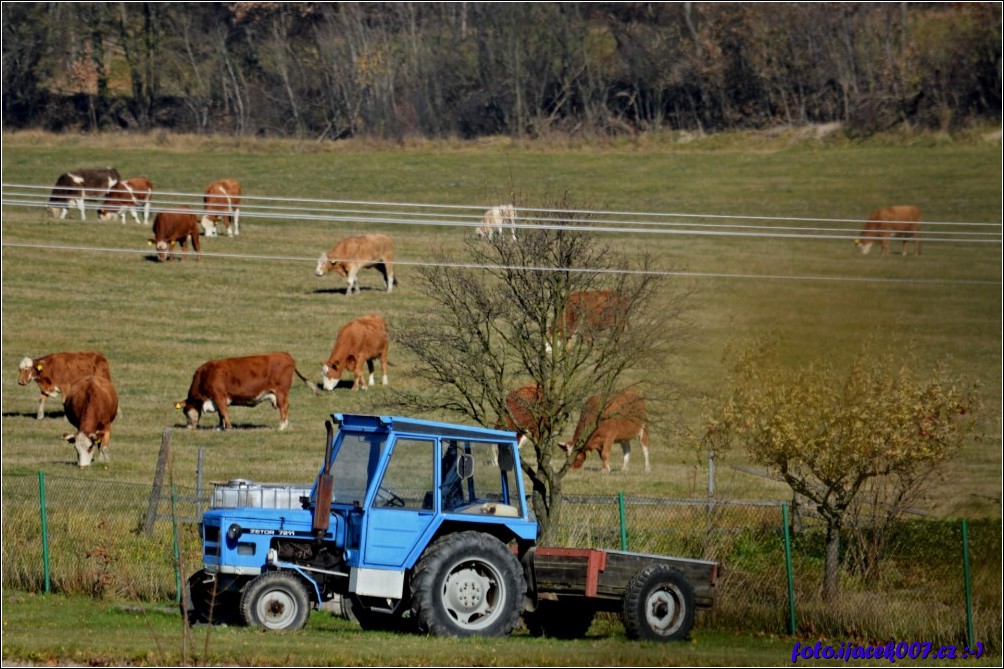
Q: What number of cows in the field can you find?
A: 14